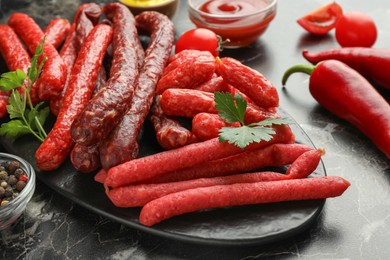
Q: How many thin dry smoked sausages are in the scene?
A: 4